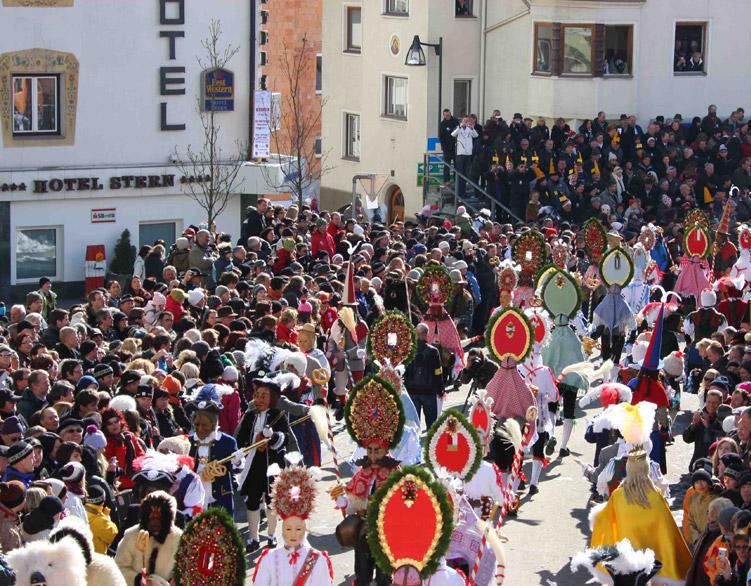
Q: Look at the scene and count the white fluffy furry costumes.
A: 3